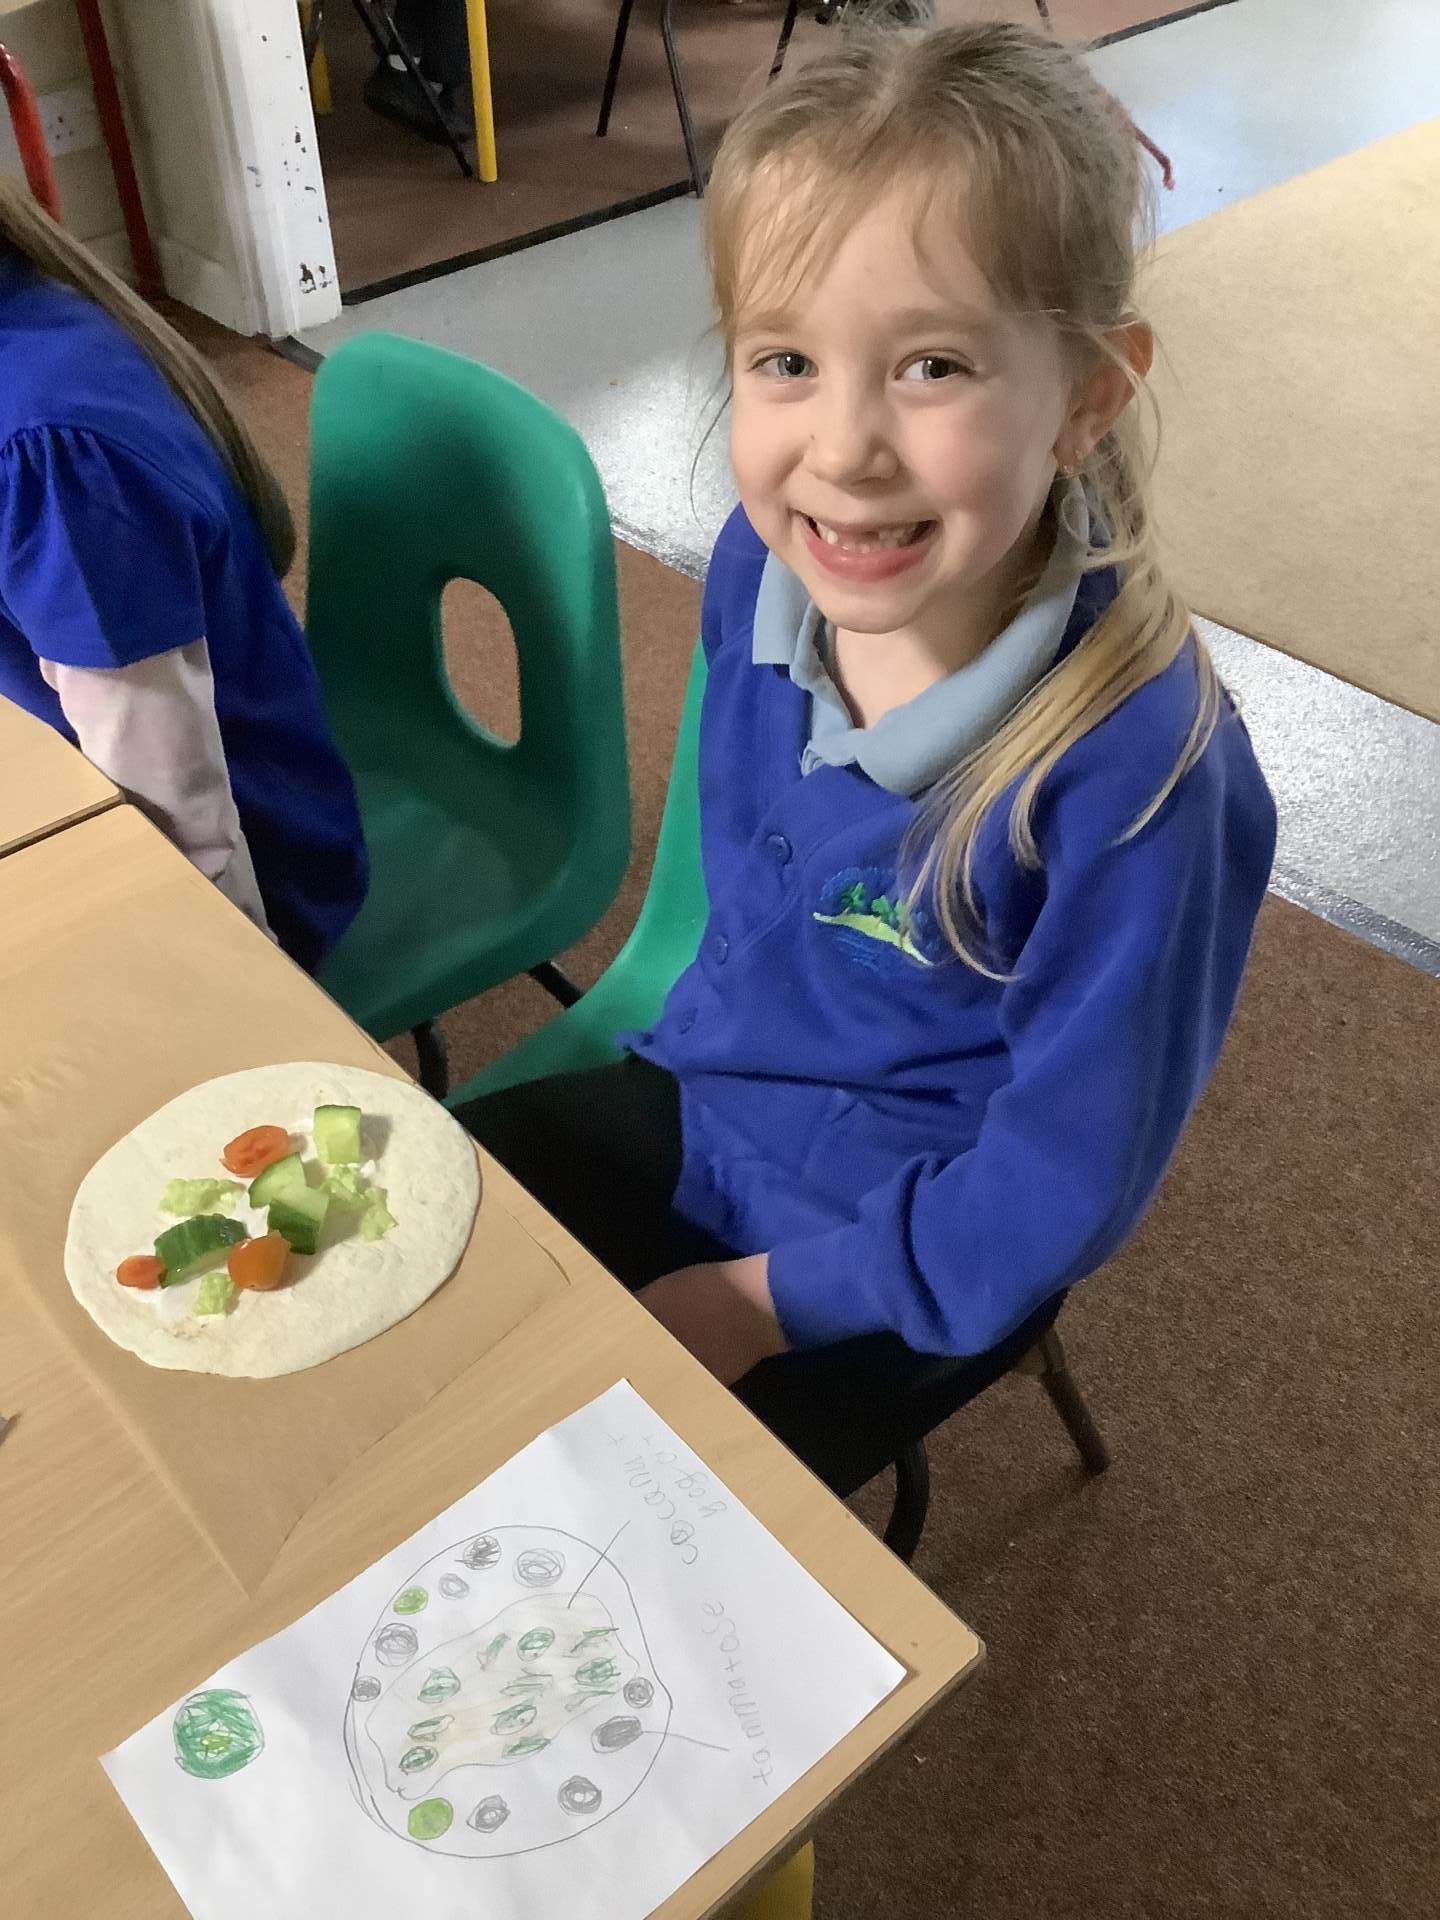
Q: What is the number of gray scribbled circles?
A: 9